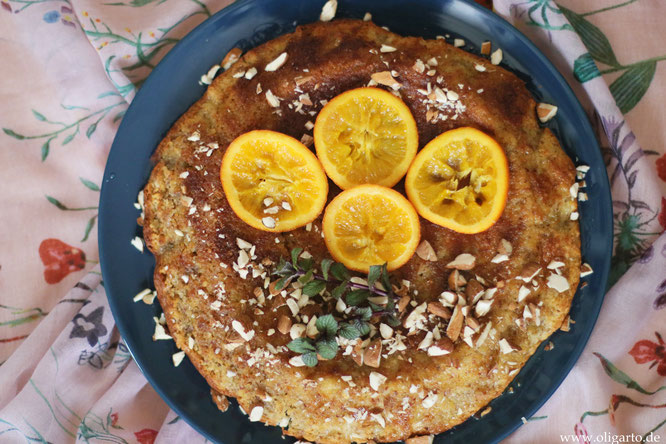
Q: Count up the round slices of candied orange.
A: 4